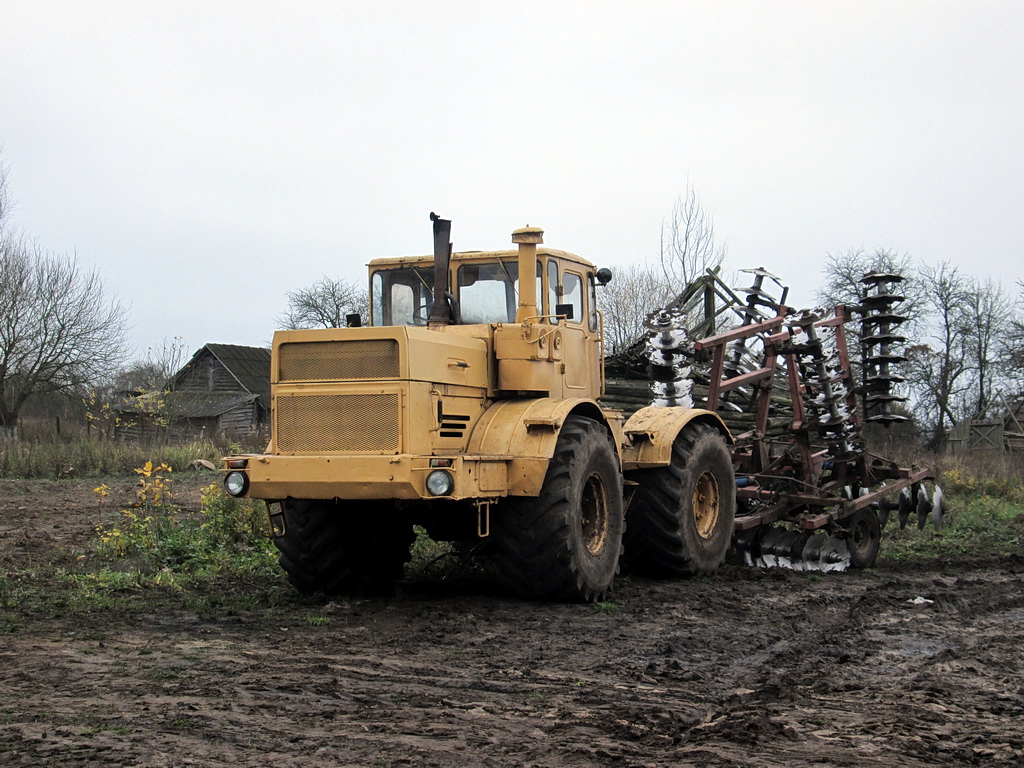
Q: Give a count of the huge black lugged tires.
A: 3